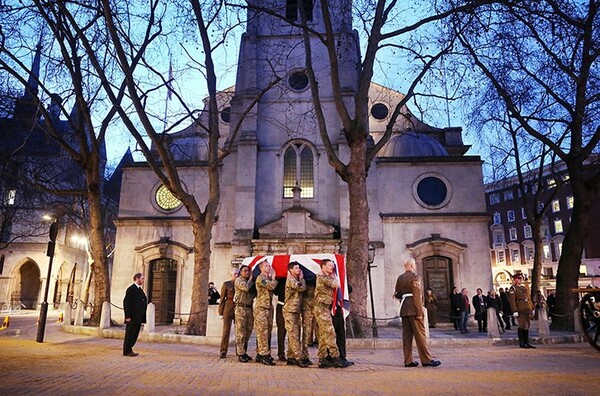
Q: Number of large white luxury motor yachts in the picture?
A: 0